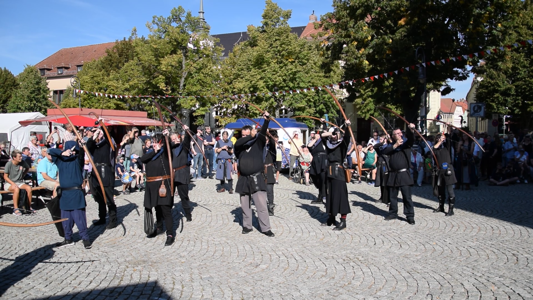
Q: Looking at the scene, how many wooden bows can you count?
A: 12